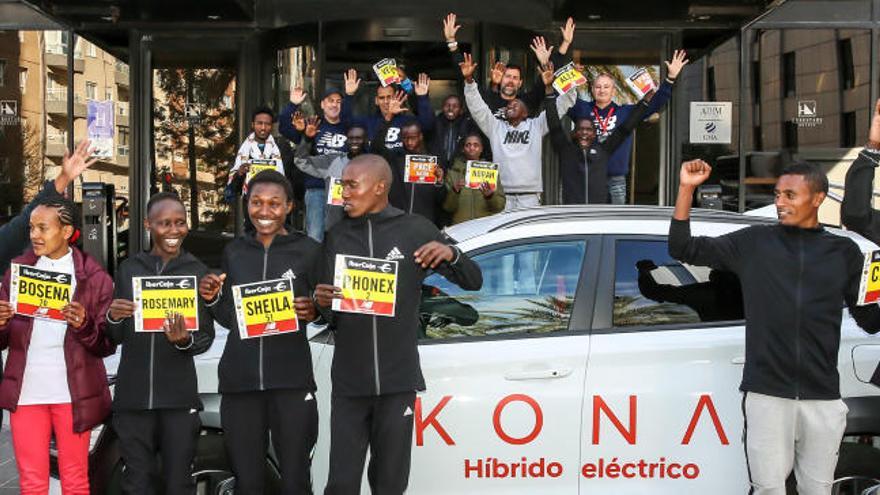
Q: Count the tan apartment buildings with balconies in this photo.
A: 1